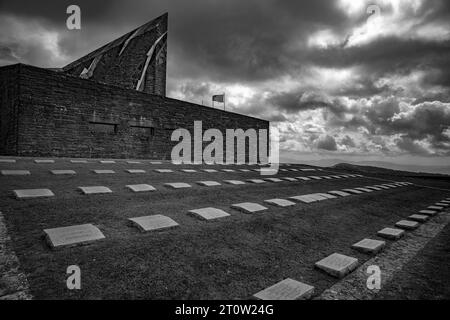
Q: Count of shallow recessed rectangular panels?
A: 2